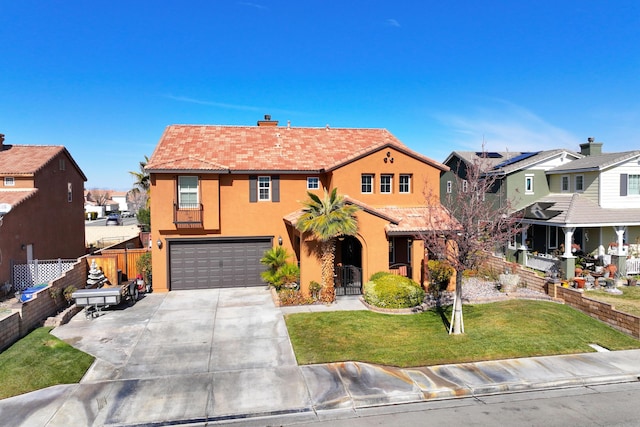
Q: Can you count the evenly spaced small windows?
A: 3